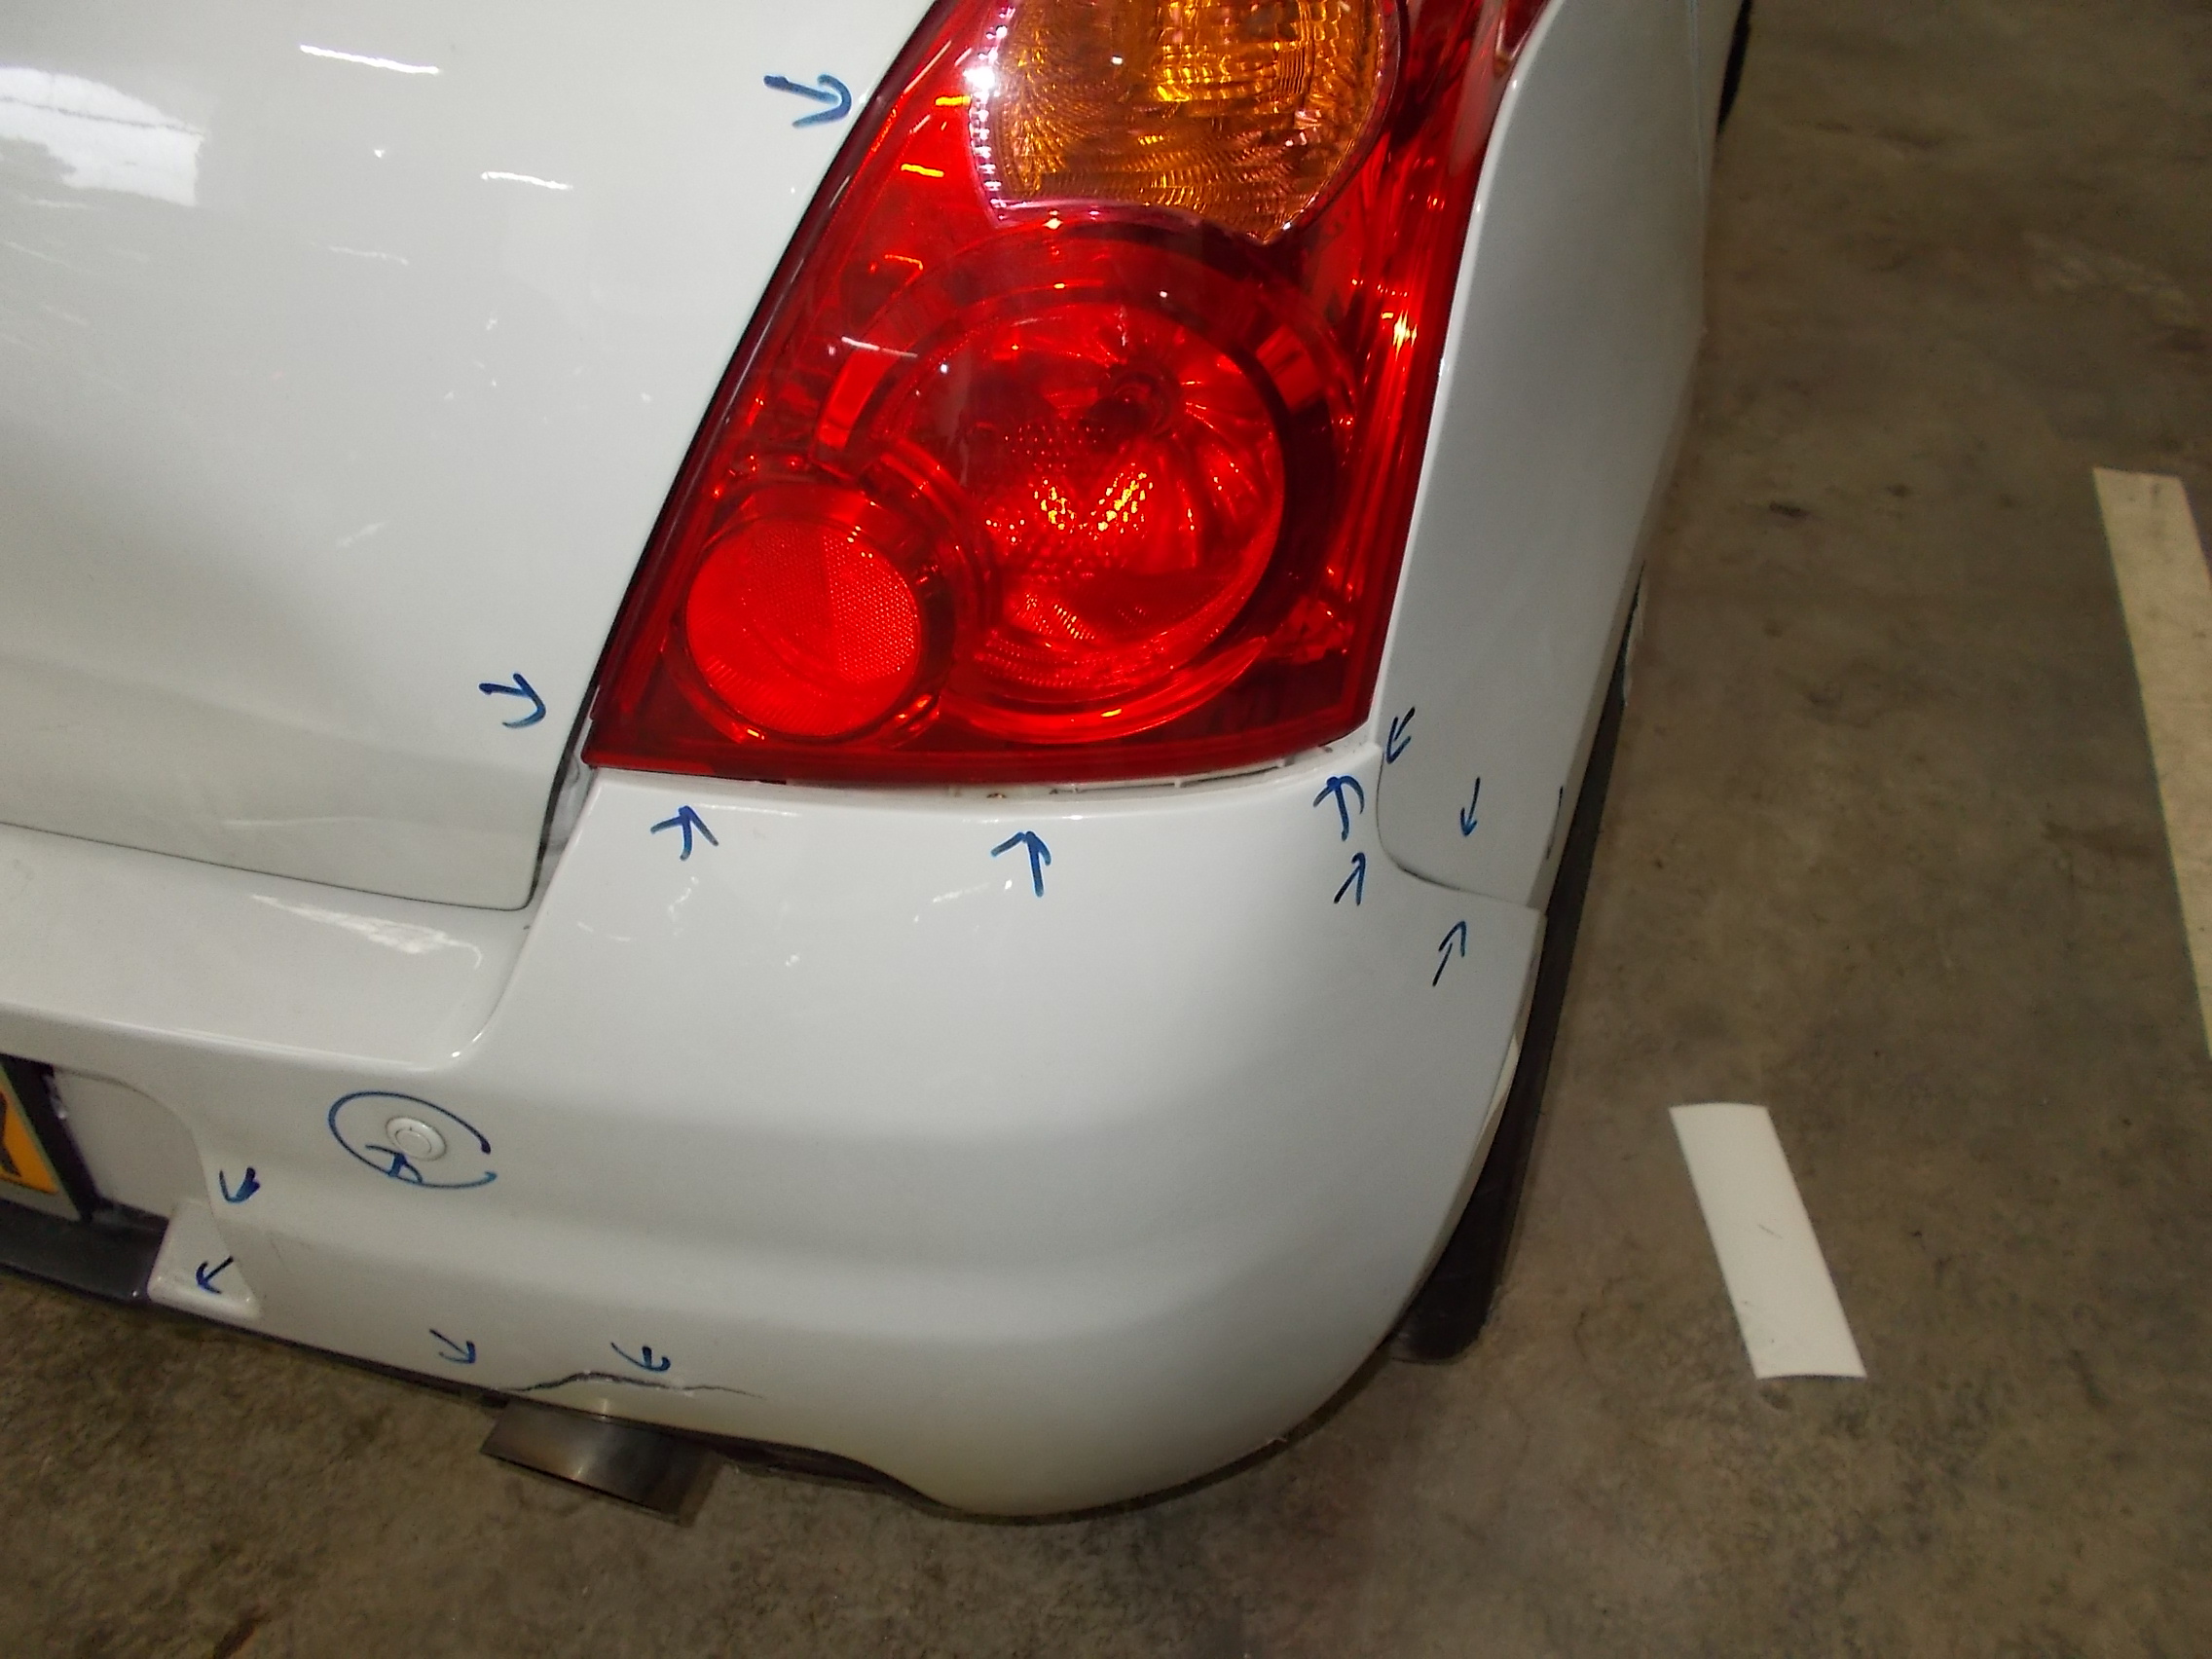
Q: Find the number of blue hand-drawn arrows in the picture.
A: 14